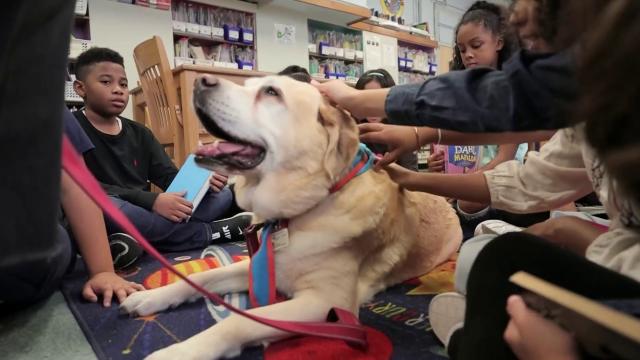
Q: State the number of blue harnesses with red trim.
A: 1